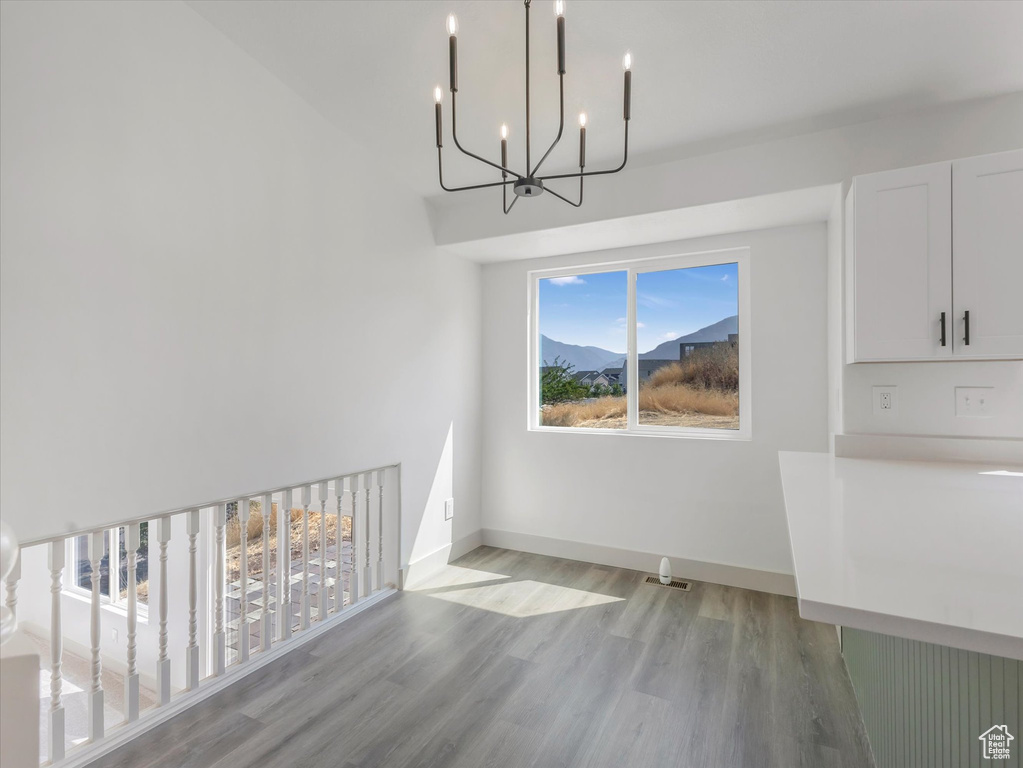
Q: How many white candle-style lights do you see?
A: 6